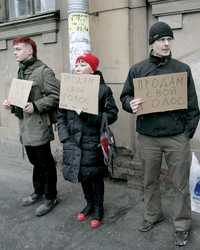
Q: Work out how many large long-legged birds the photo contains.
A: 0